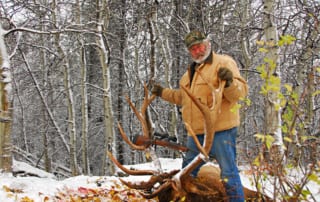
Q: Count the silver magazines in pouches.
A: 0